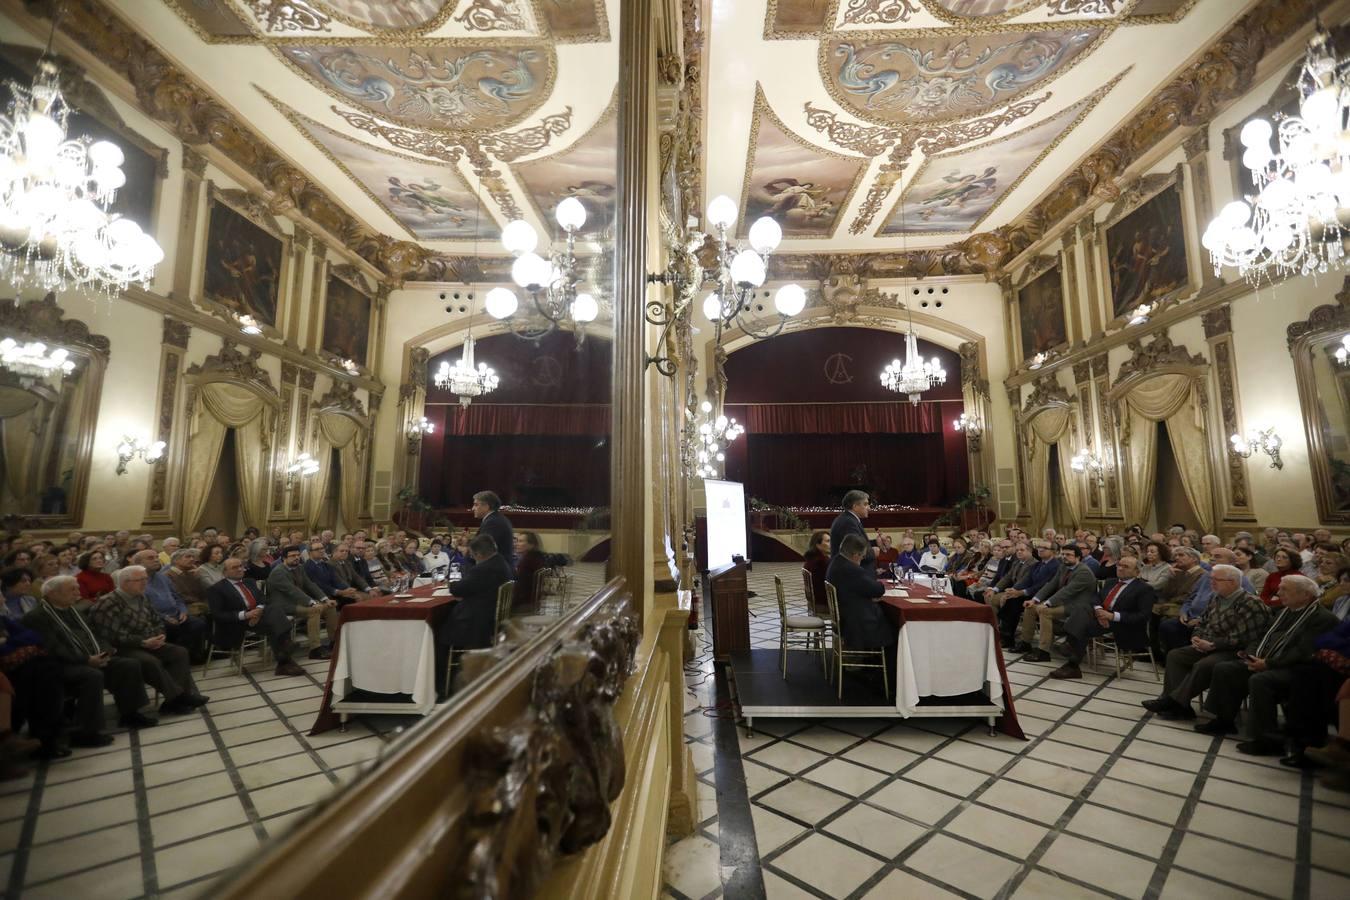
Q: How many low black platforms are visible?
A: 1